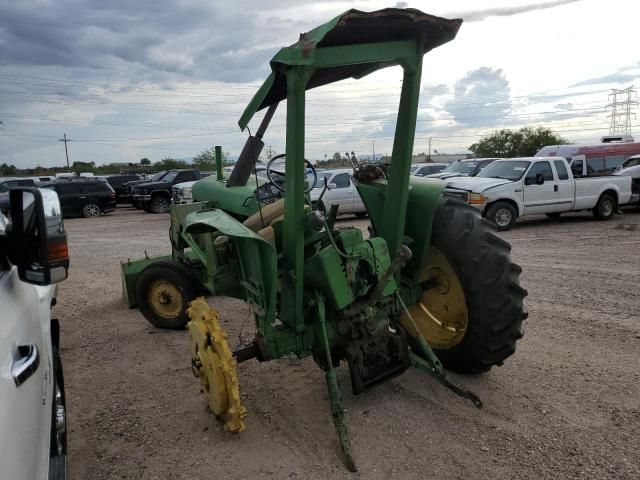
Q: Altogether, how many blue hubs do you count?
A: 0